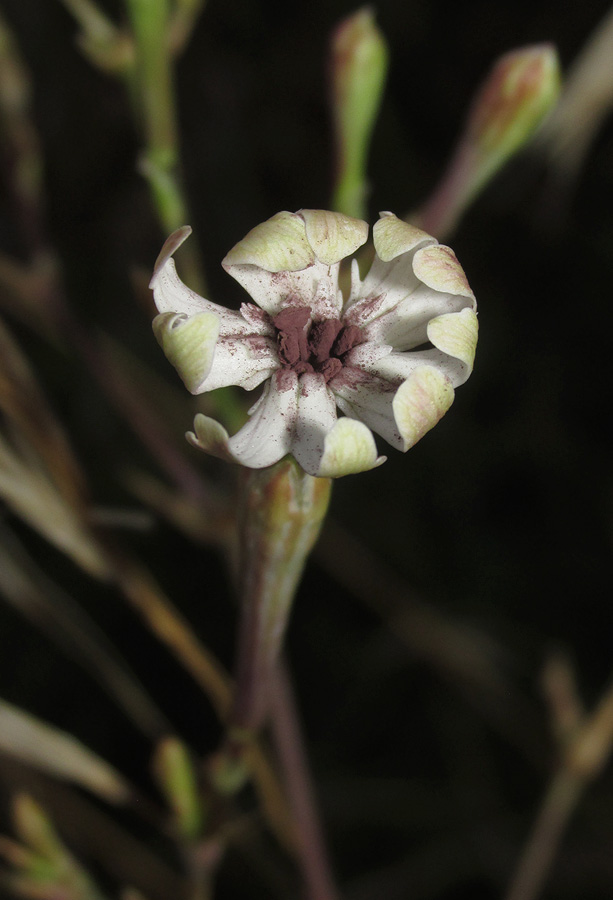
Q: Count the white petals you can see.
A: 5